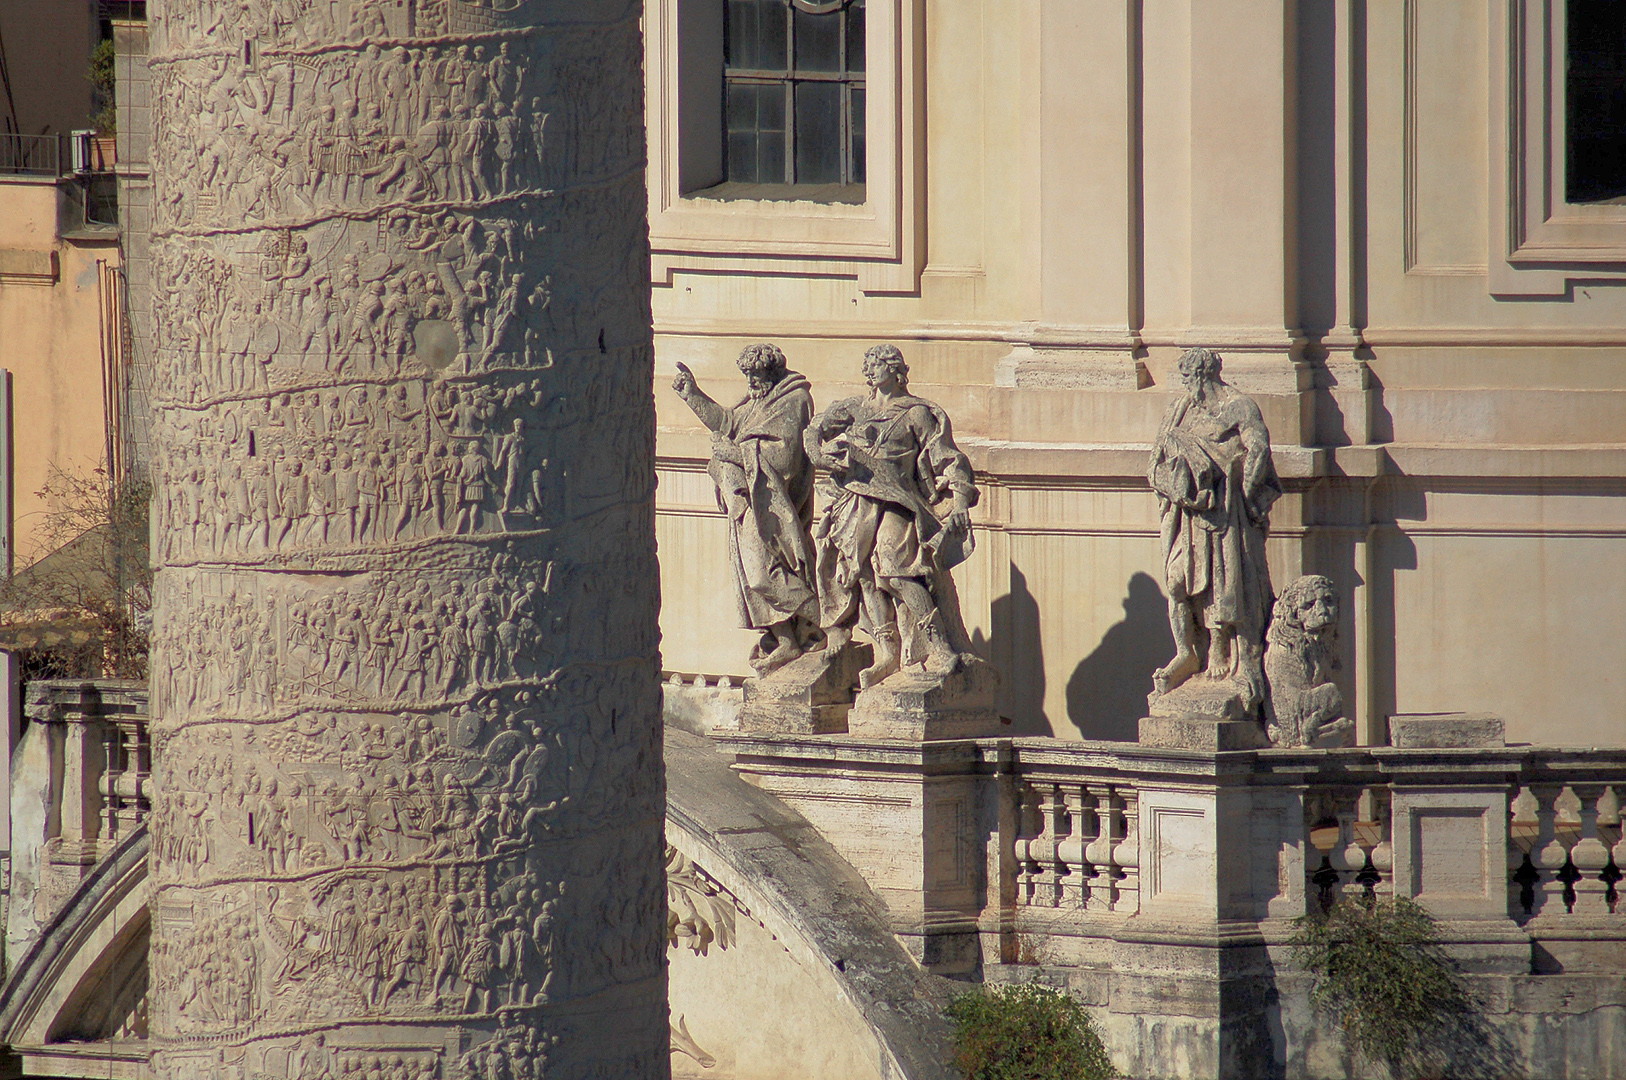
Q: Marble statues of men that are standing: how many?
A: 3